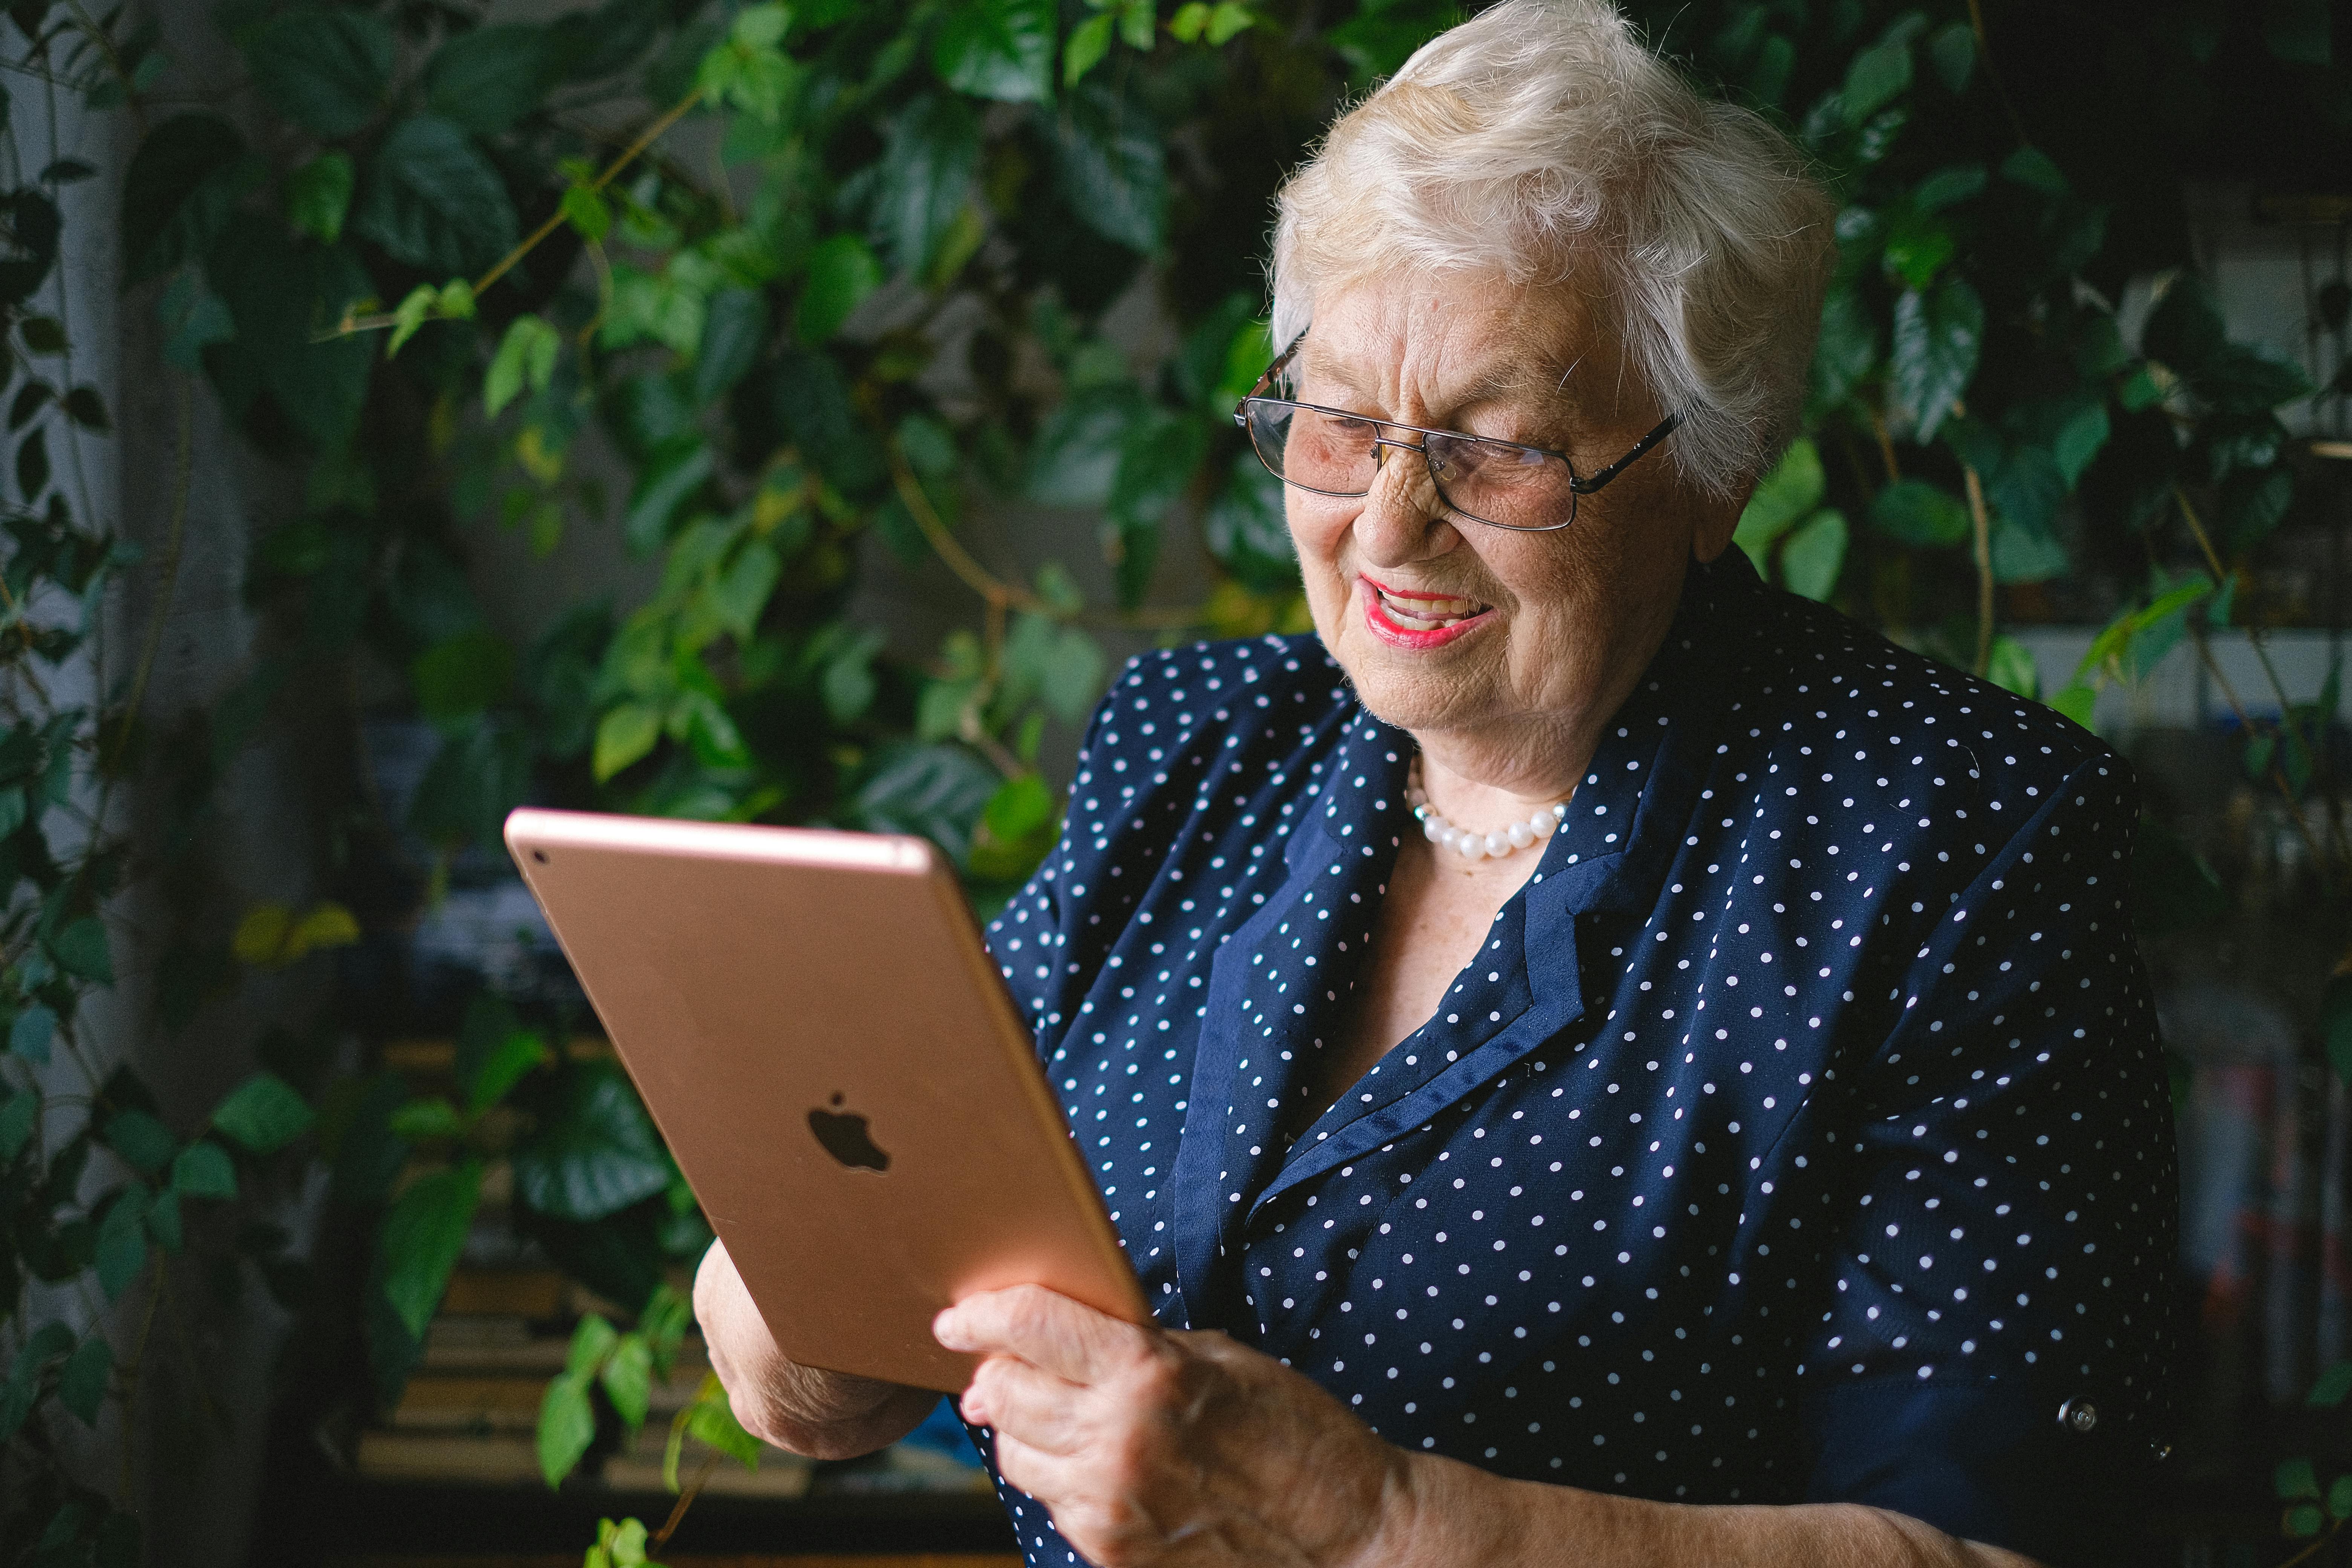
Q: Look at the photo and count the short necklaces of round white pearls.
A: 1